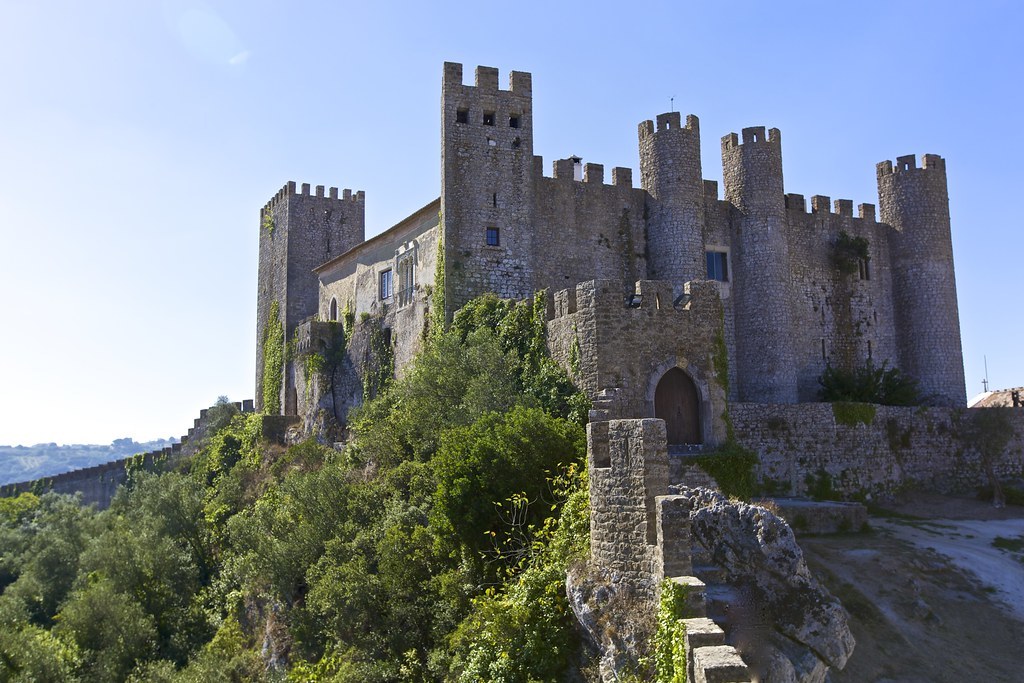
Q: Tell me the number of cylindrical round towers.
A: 3